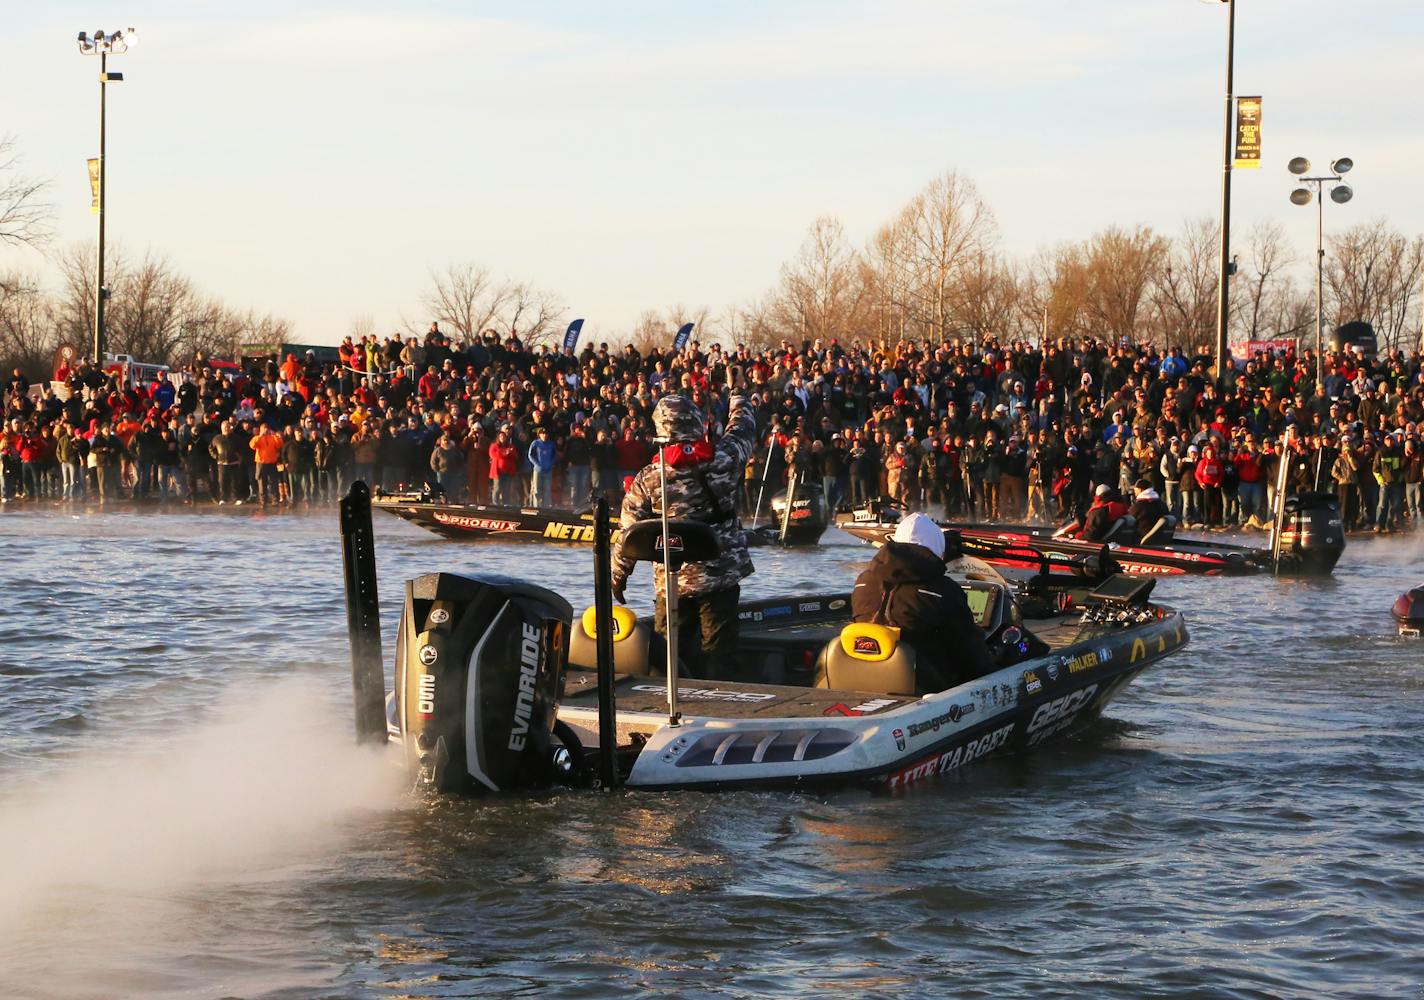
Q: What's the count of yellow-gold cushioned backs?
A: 2